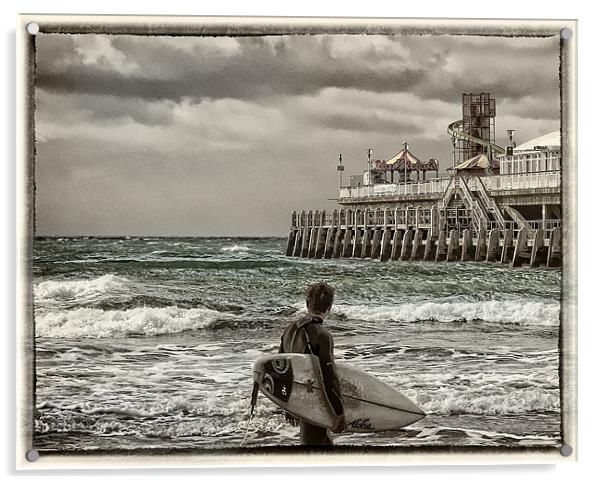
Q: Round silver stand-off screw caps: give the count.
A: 4